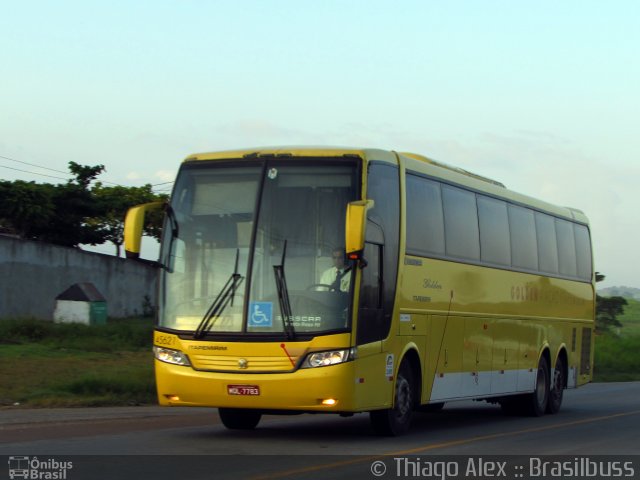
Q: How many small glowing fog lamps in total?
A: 2